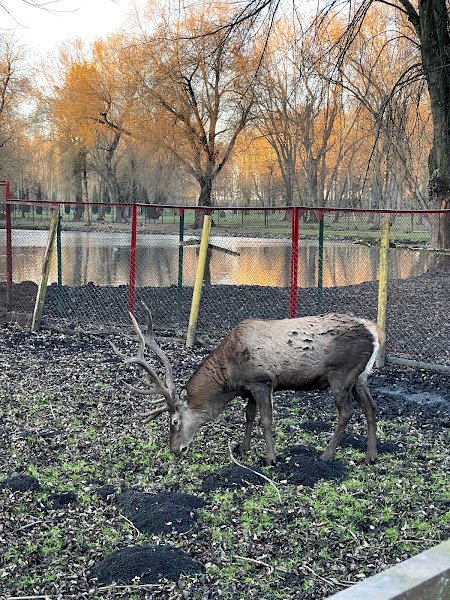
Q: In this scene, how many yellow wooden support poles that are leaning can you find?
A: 3